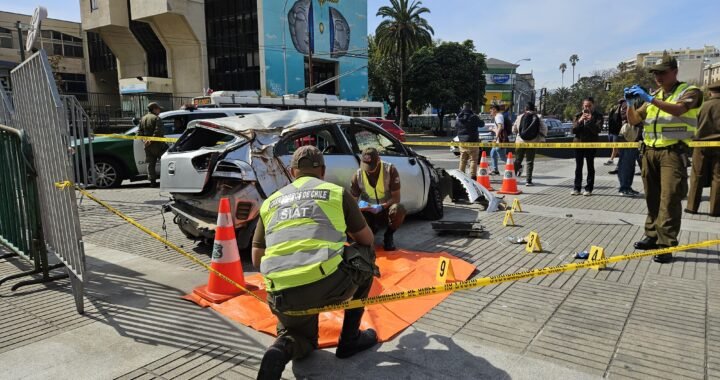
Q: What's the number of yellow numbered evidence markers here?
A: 5